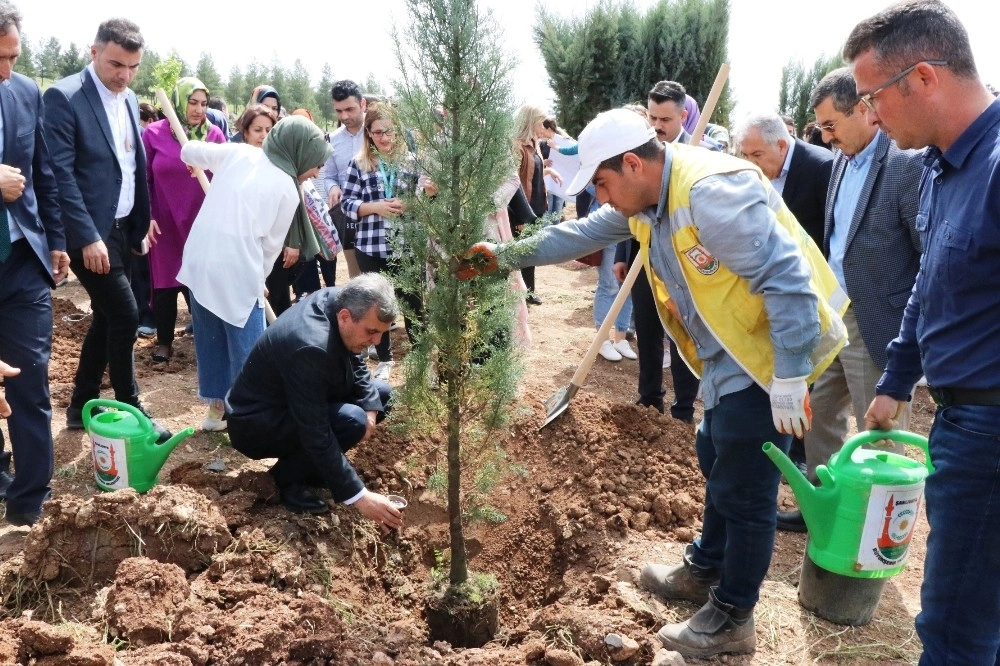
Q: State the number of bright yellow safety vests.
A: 1